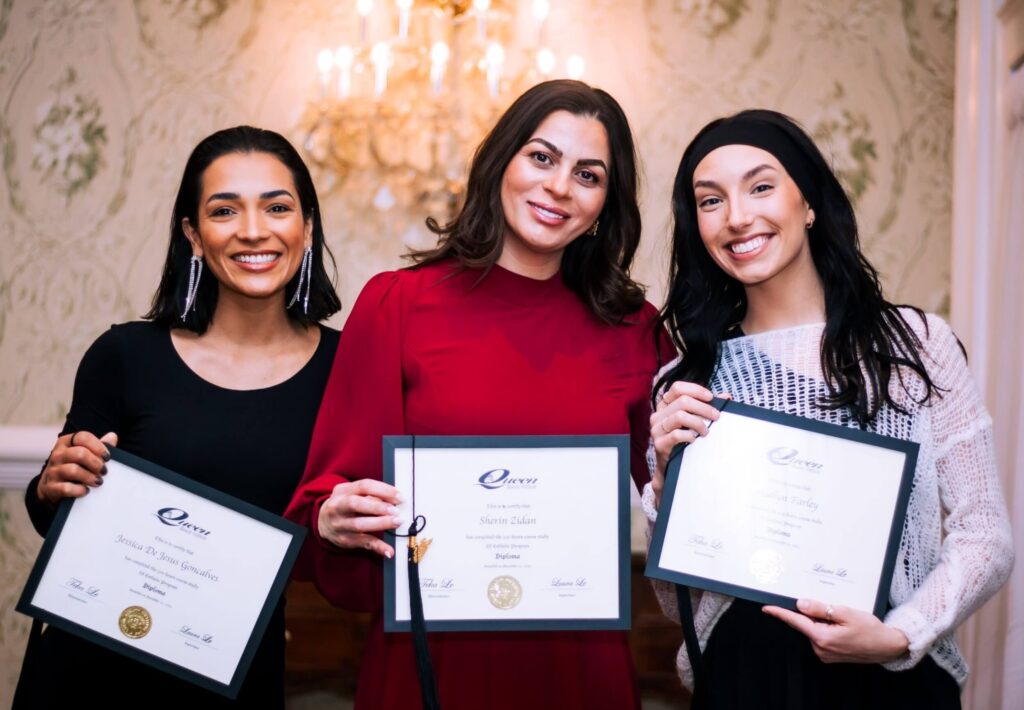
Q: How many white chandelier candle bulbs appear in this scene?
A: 11